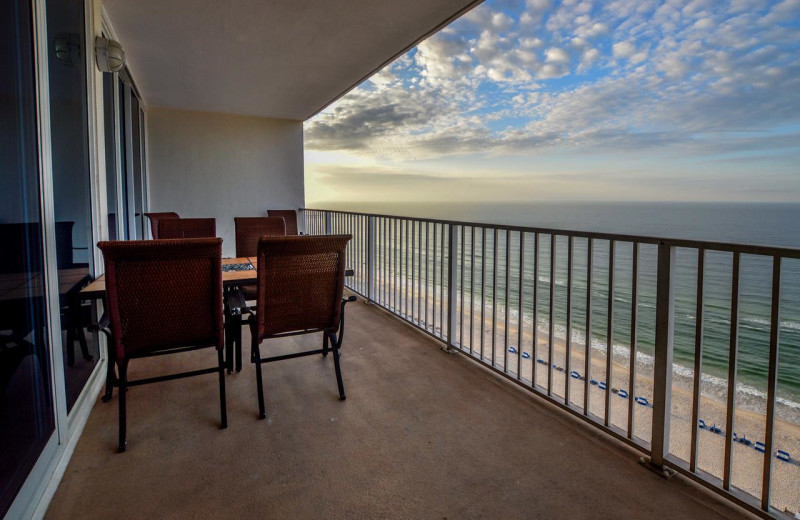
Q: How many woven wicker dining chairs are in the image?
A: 6